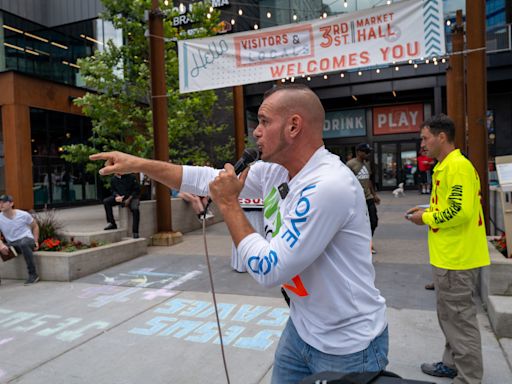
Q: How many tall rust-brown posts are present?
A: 4